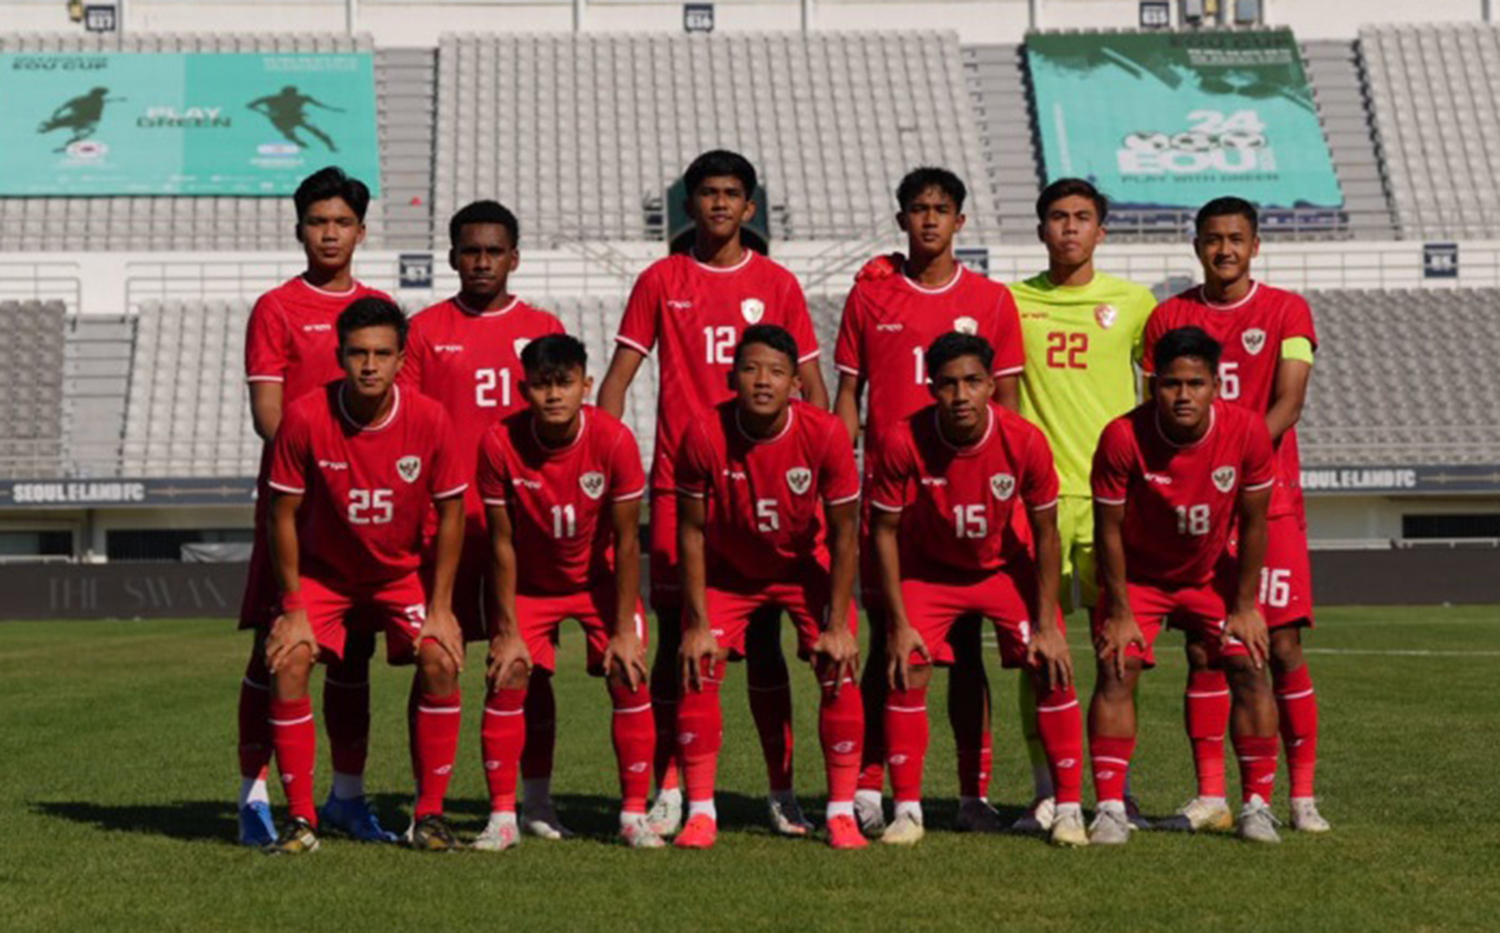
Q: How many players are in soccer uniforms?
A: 11